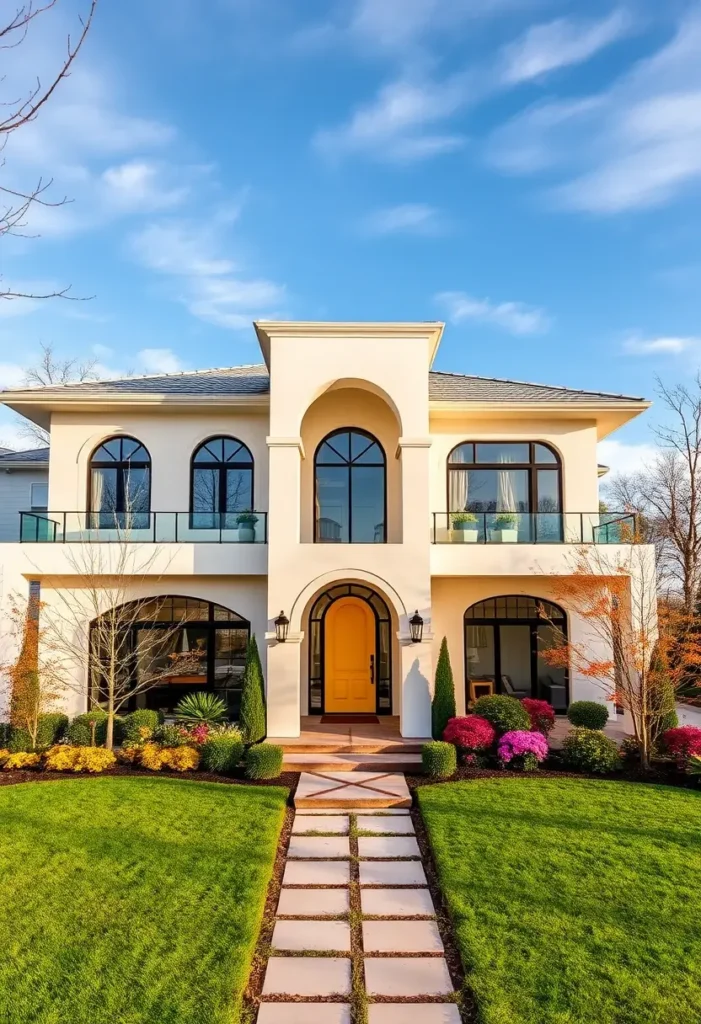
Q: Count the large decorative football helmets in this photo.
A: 0